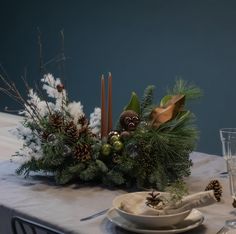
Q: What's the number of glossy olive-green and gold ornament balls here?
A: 3